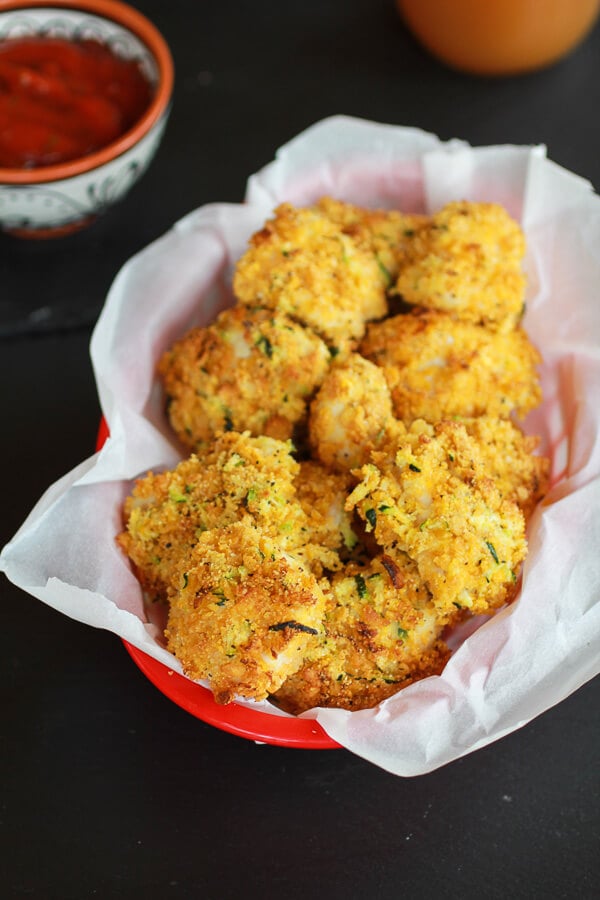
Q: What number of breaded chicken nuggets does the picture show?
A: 12